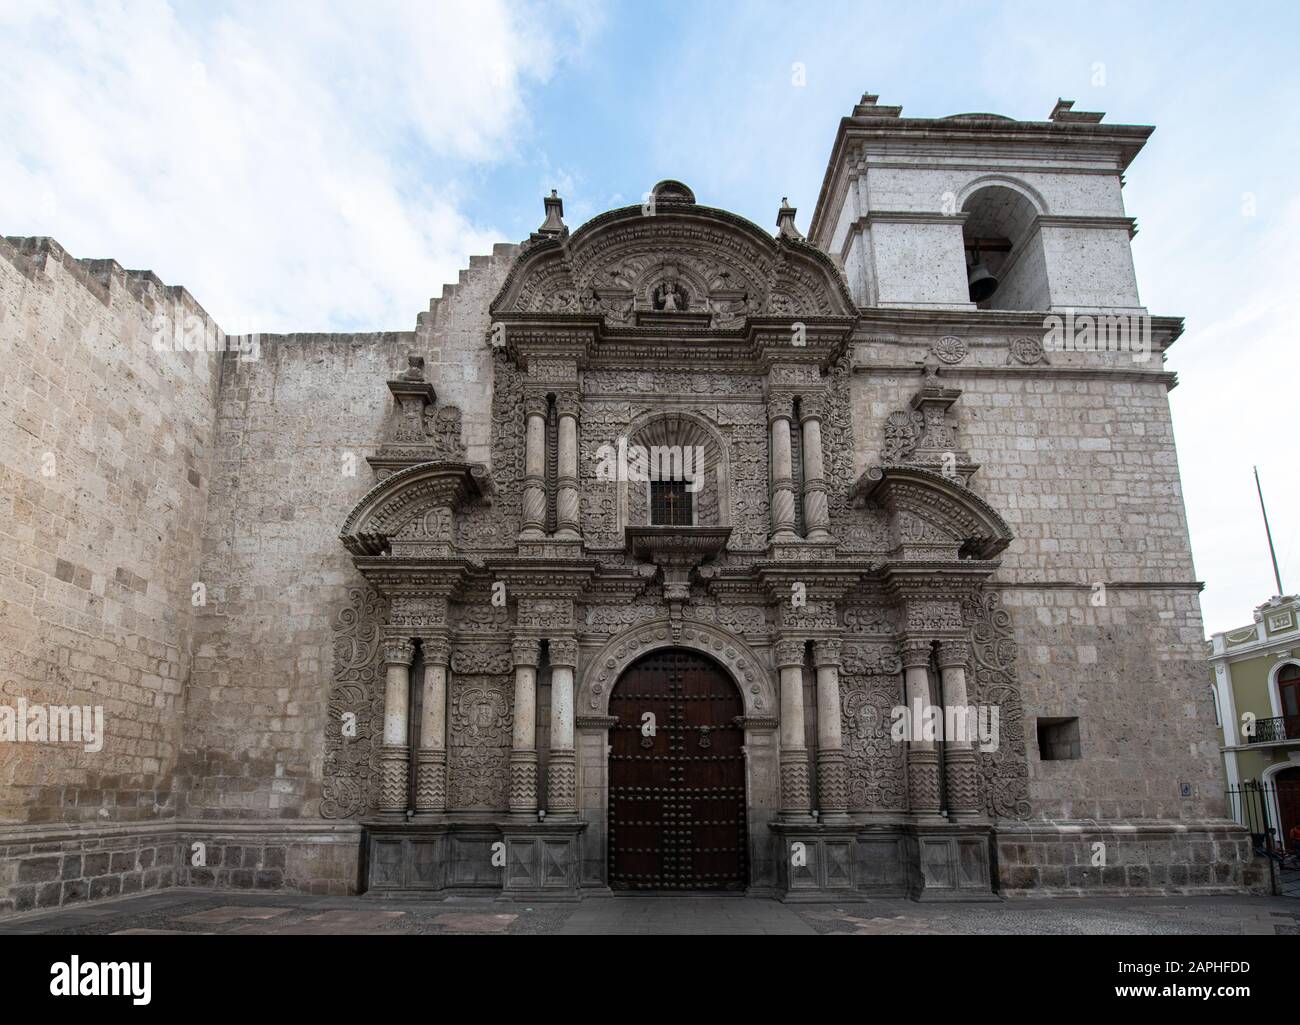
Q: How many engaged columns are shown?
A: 12